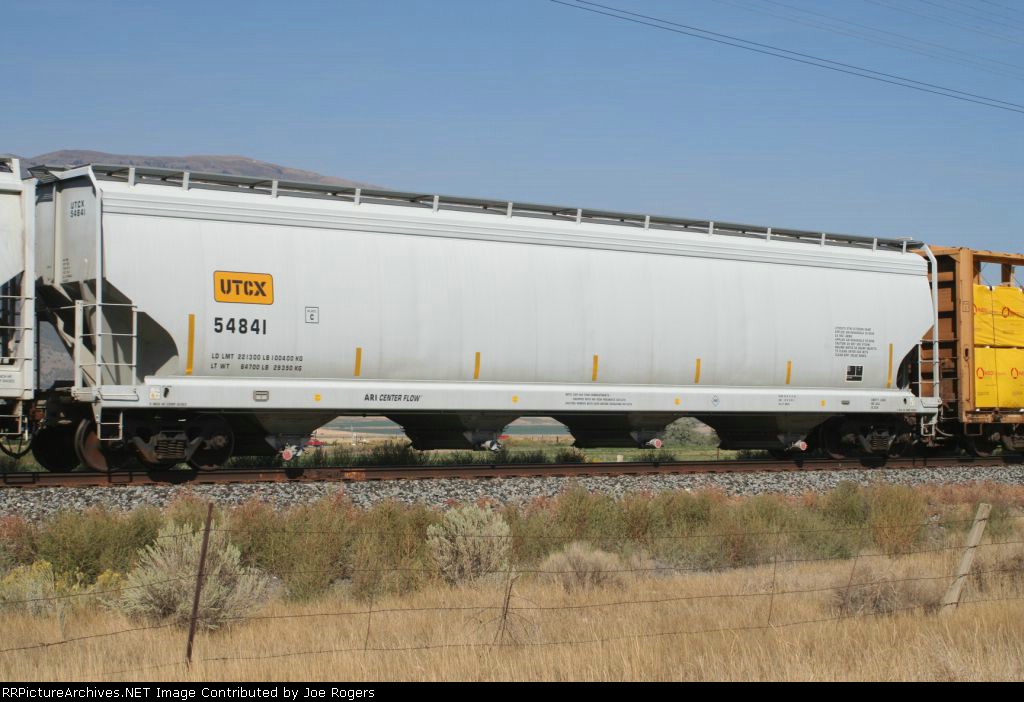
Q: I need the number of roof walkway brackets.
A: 13